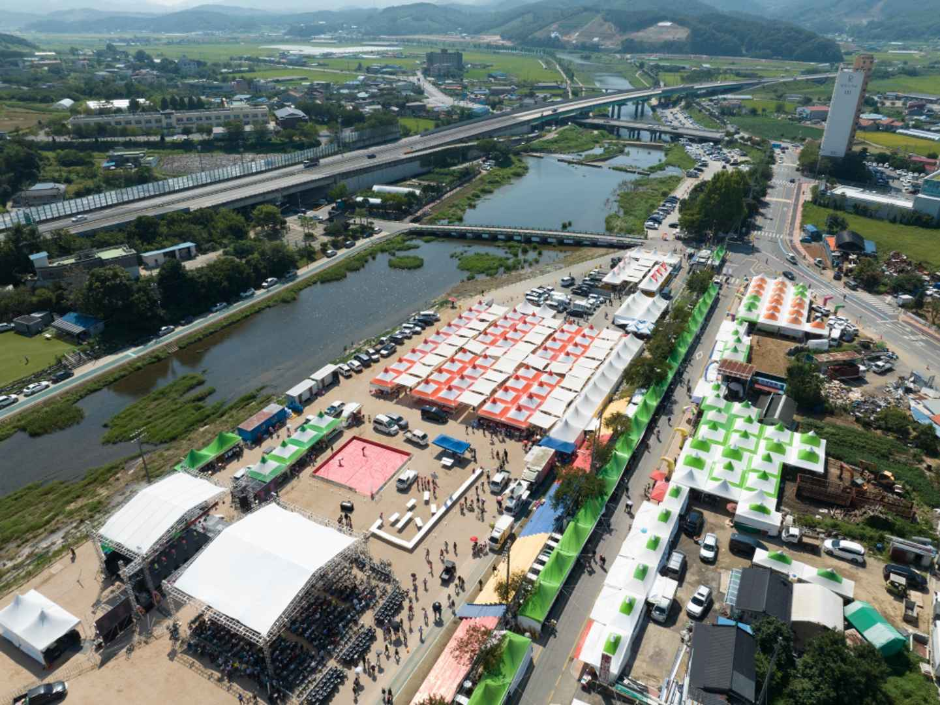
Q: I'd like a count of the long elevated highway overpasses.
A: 1